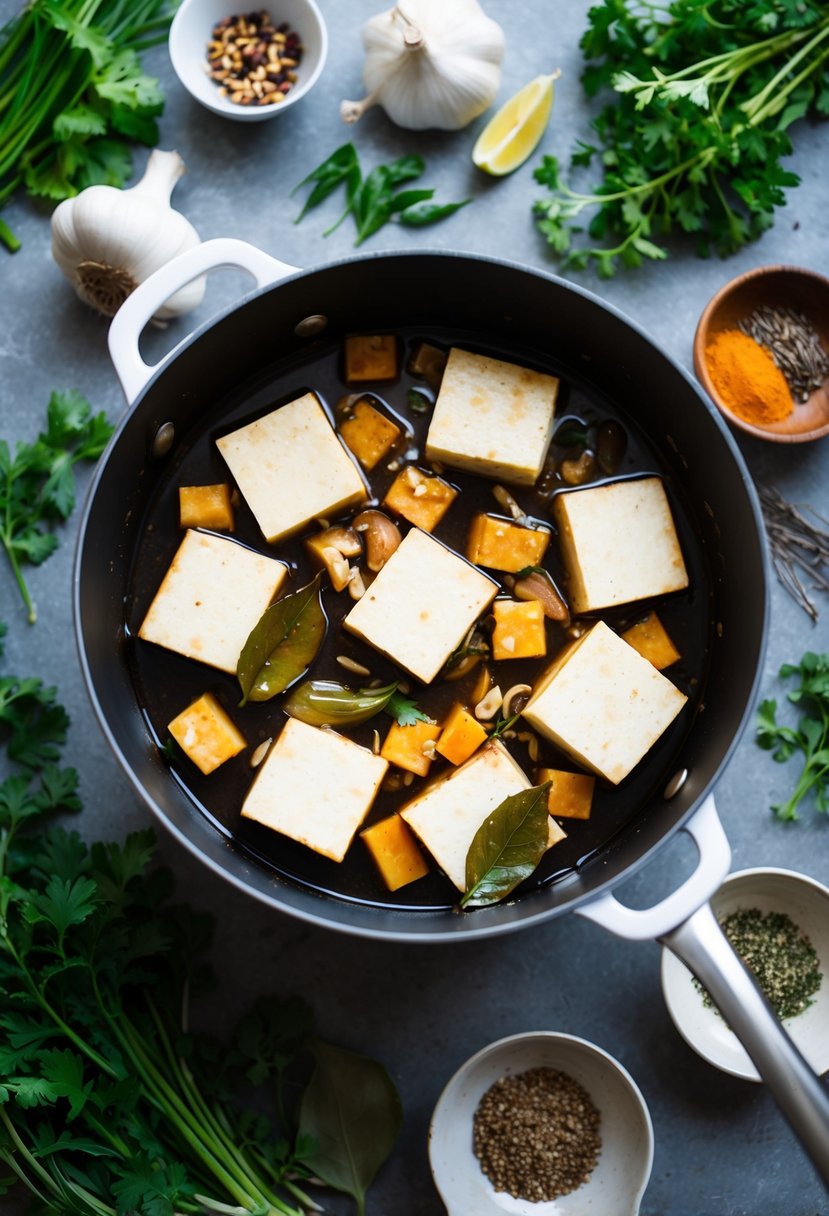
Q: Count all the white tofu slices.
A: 8